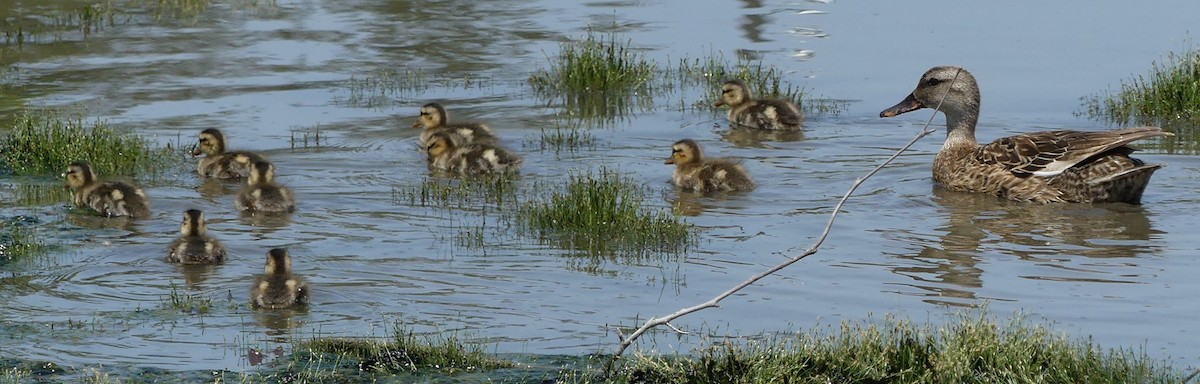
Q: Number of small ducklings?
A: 9